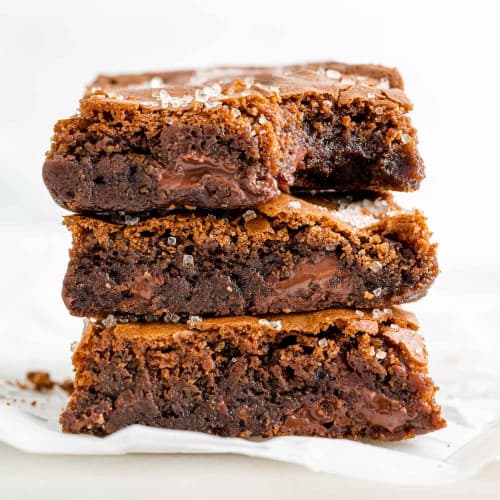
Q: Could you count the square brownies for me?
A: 3